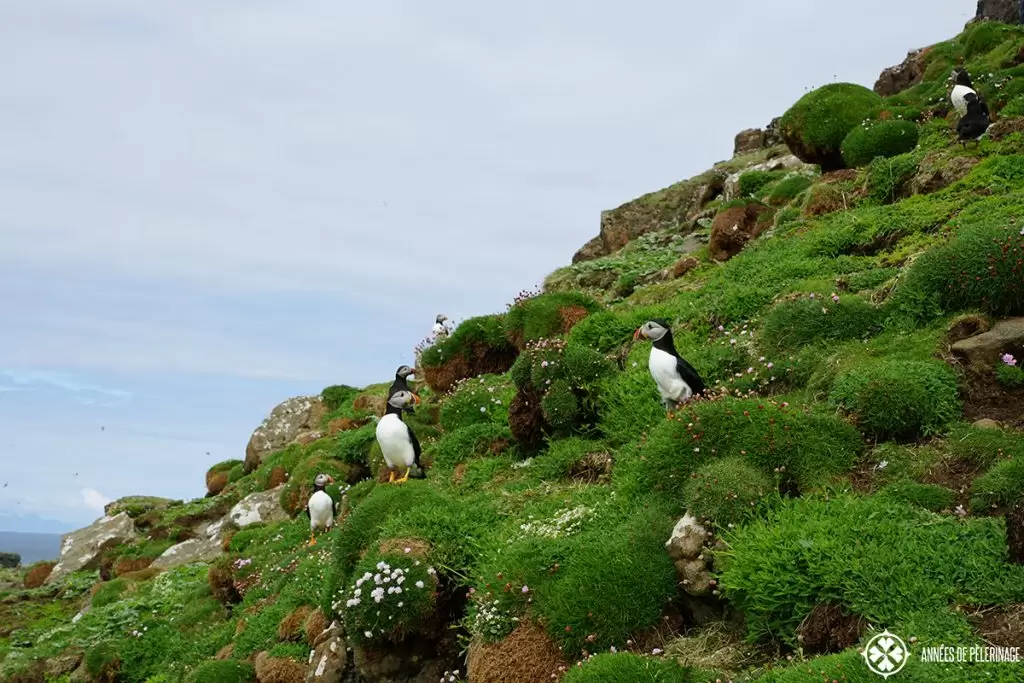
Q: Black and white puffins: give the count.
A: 7